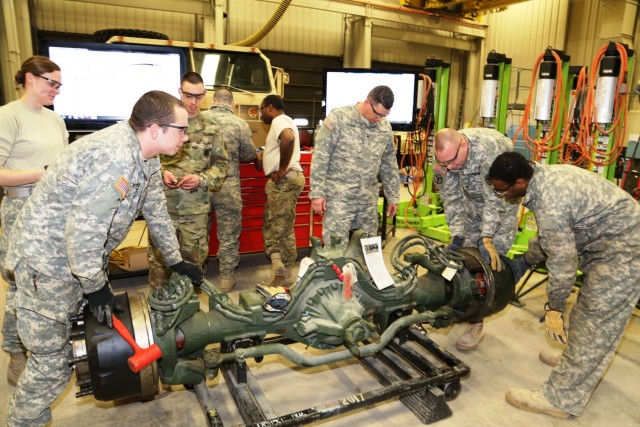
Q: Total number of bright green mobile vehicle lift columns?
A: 5